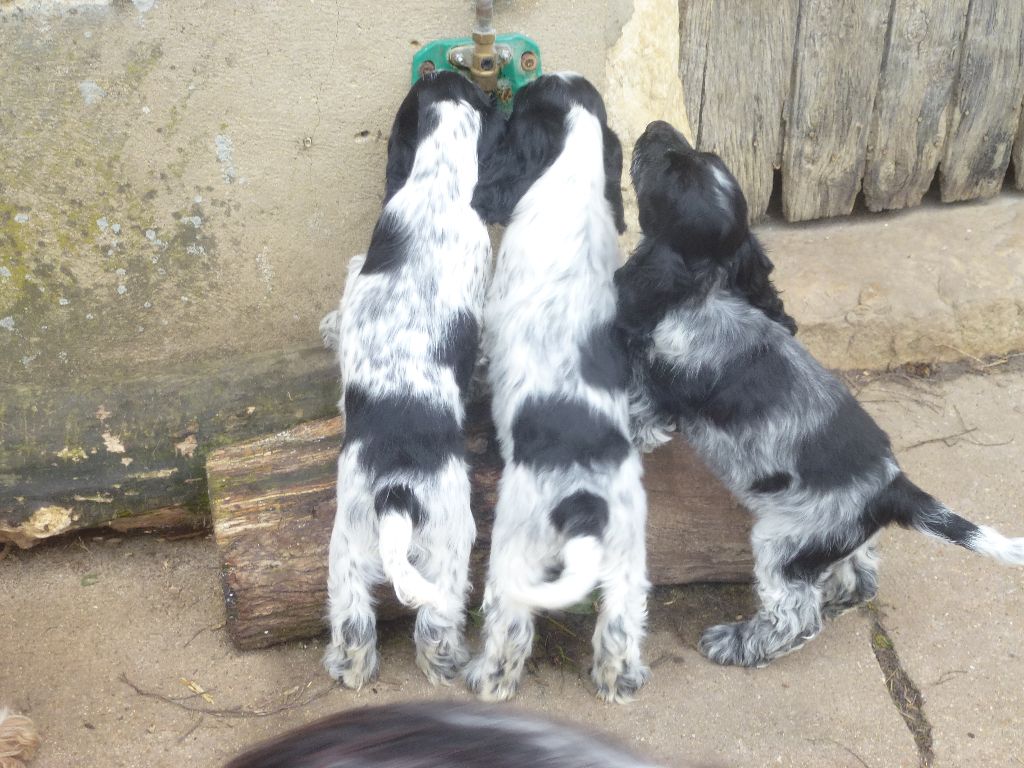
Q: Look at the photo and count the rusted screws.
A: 2